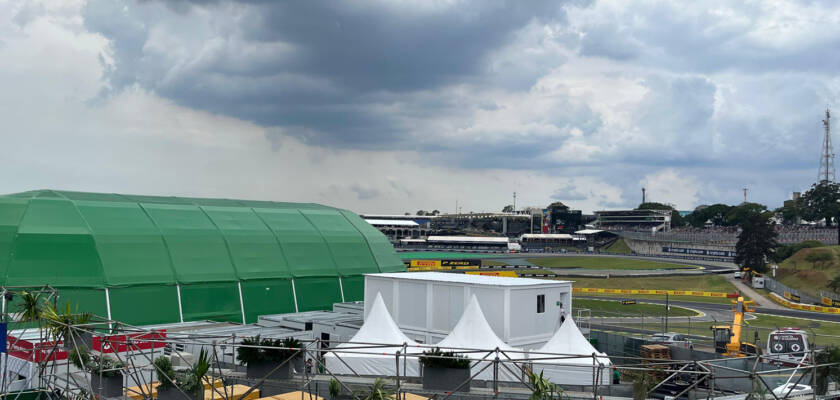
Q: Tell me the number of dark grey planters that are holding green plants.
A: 5